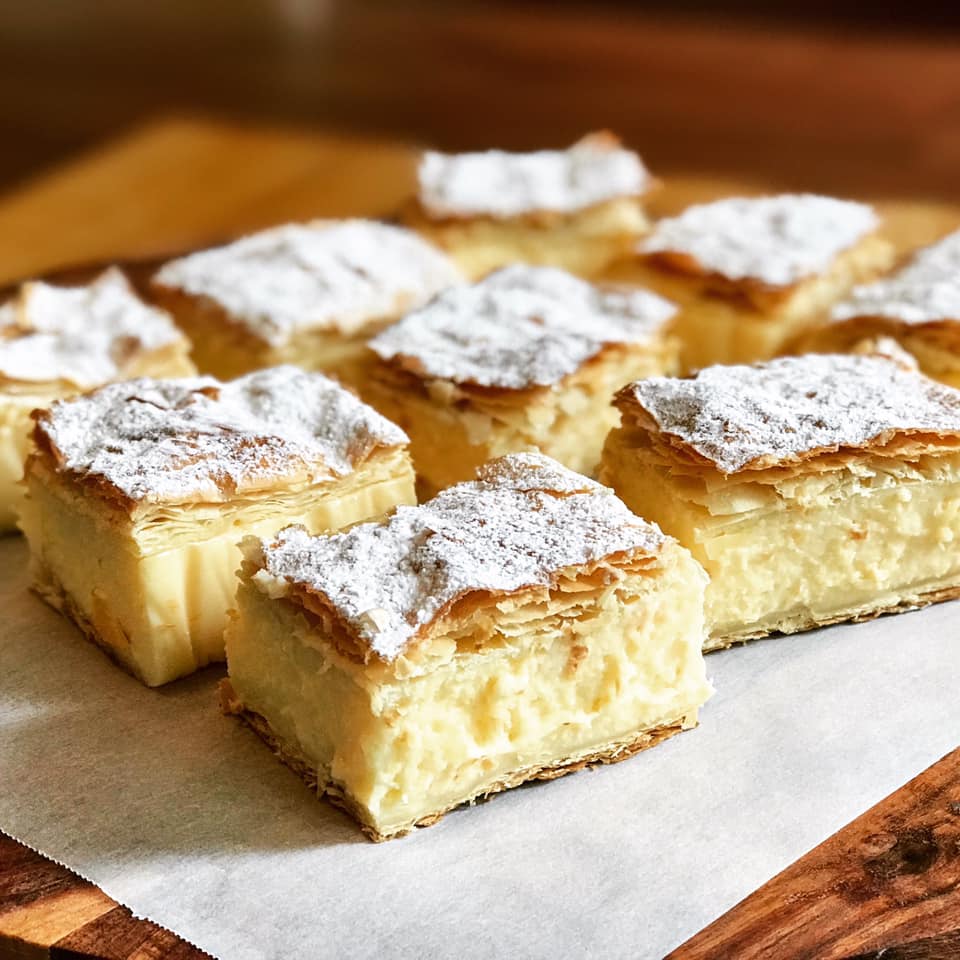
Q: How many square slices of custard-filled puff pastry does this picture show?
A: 9